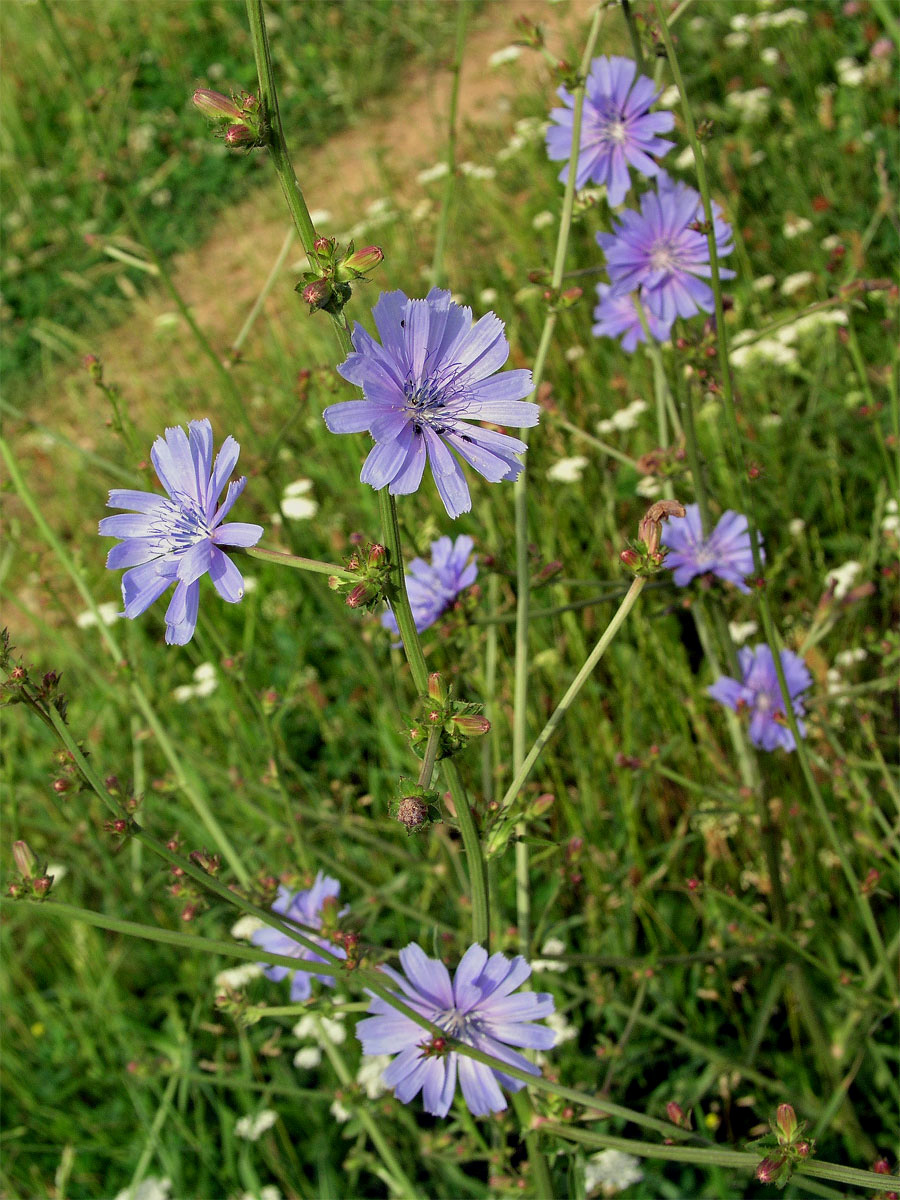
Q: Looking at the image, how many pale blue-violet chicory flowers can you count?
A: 10